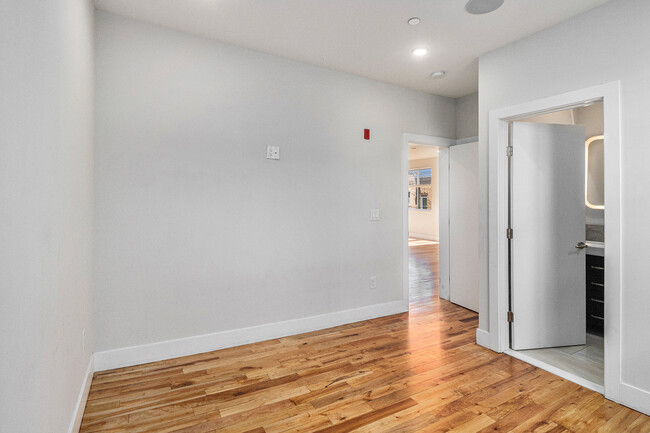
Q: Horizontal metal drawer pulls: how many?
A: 4